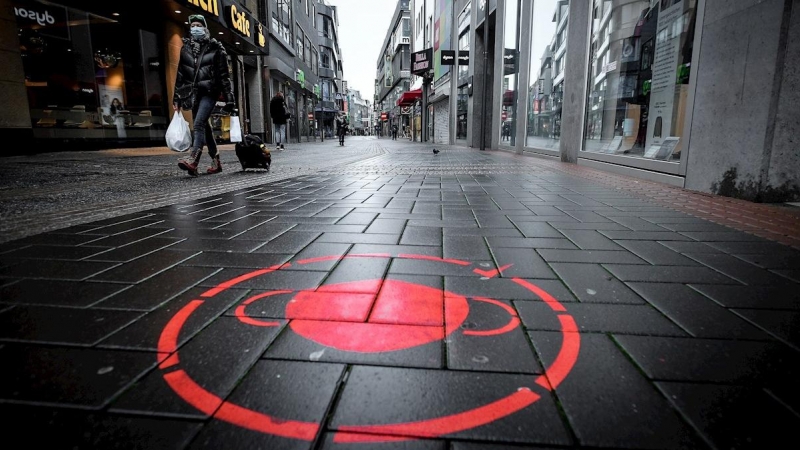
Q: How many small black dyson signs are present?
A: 2